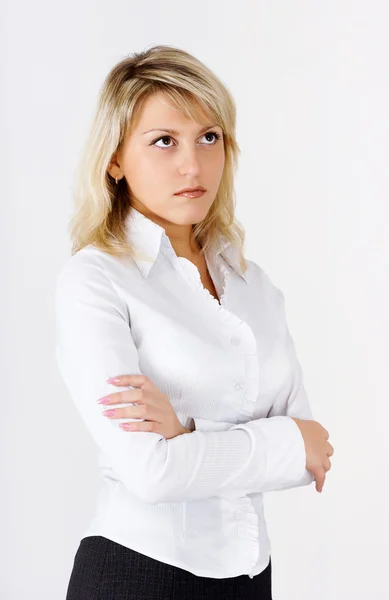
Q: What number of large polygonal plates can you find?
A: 0